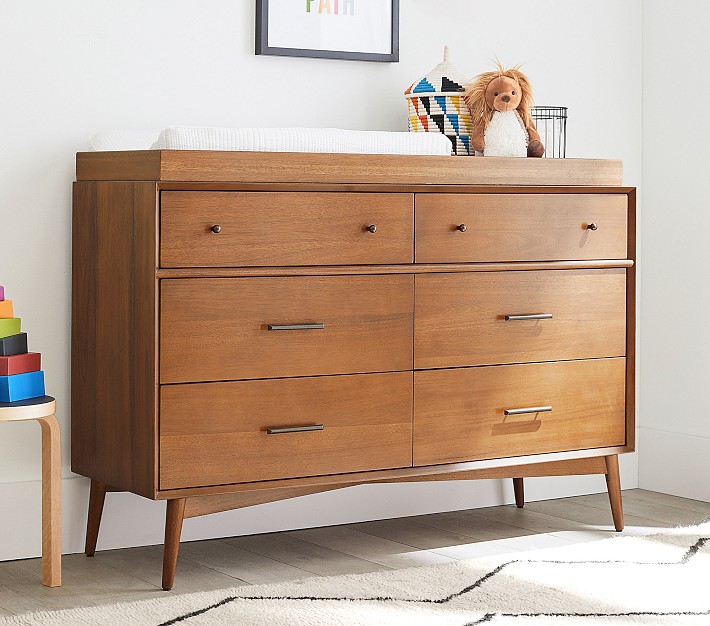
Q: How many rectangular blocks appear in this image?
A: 6